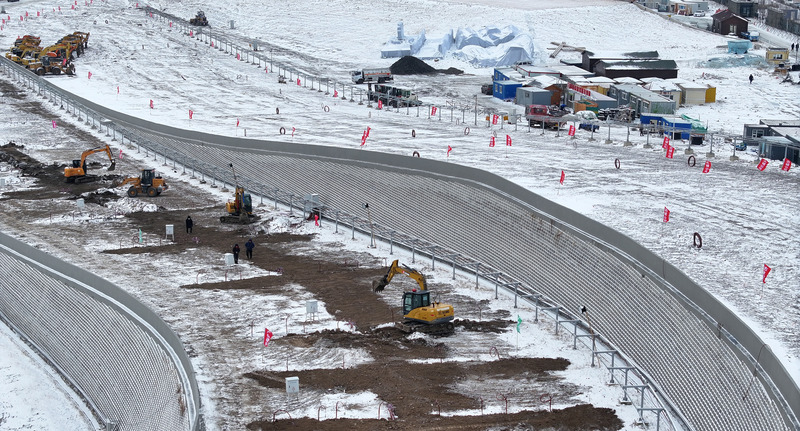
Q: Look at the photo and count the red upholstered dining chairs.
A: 0